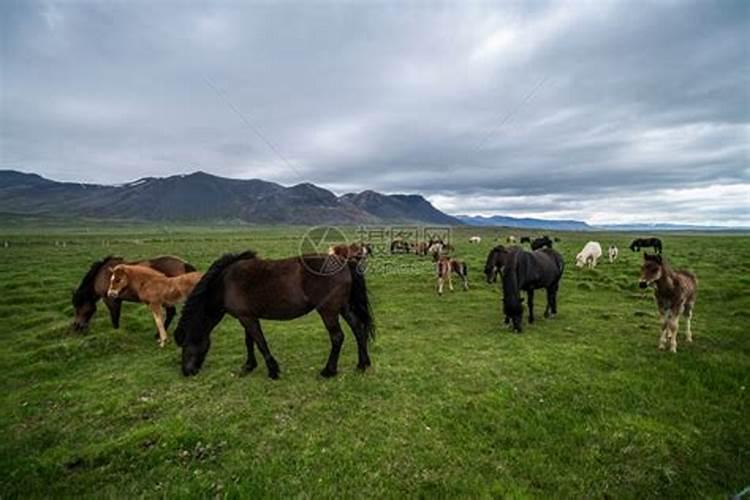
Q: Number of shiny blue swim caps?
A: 0